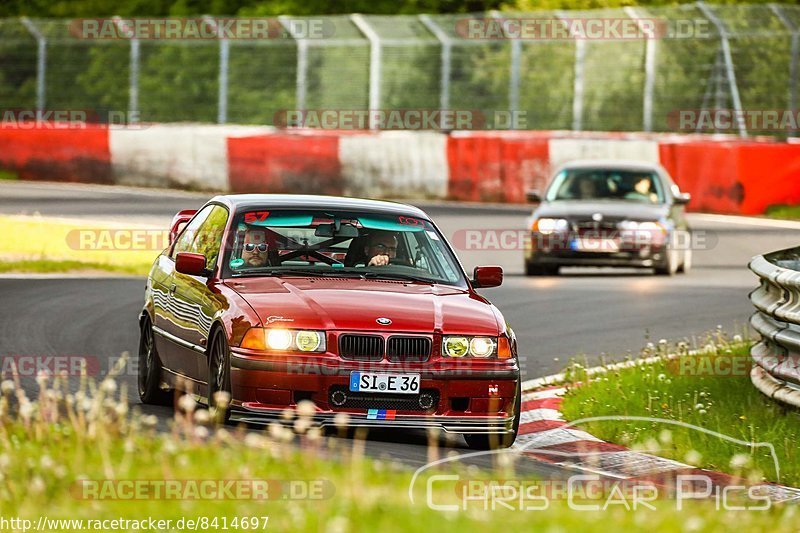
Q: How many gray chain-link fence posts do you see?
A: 11